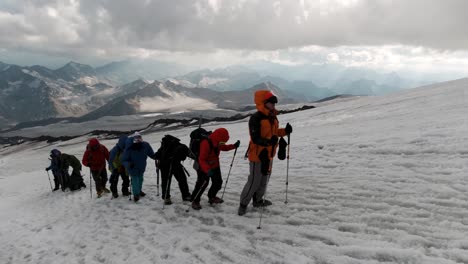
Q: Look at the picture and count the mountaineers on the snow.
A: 8